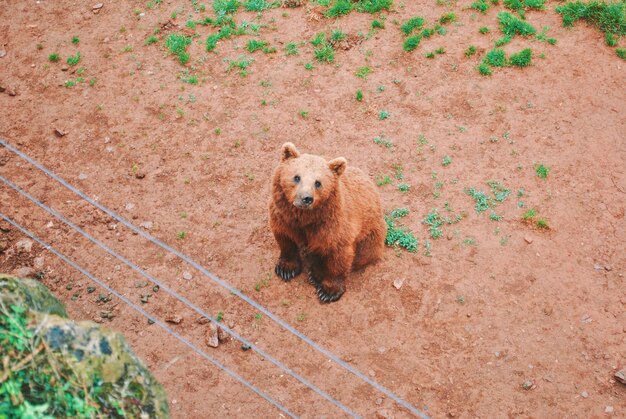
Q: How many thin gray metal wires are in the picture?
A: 3